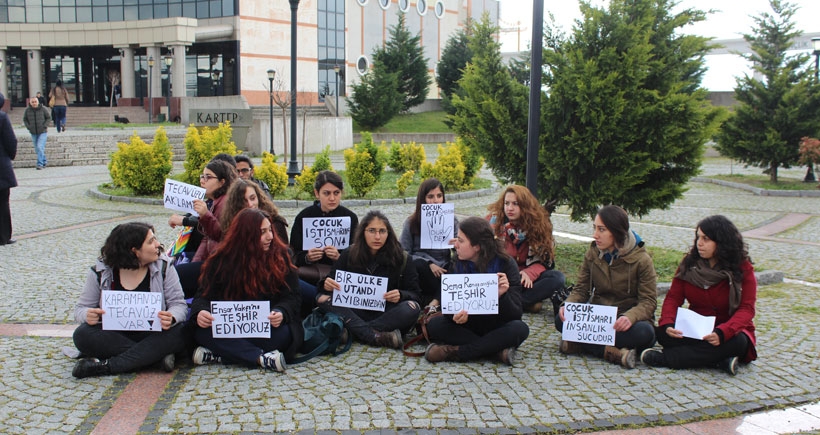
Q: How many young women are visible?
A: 11